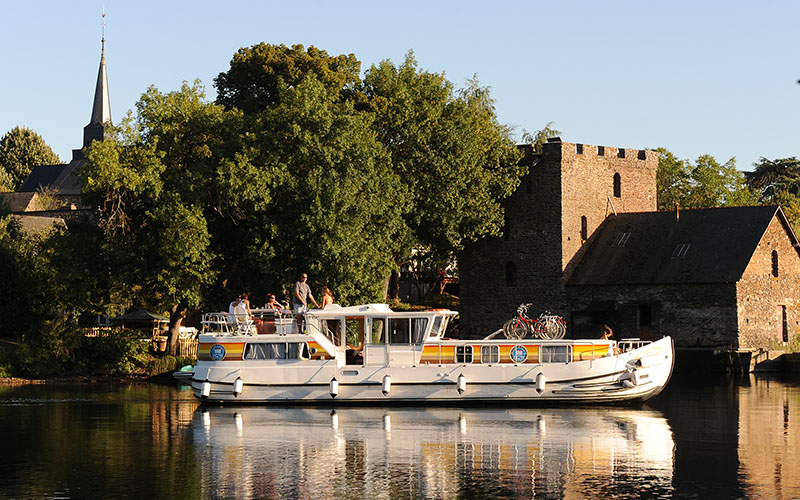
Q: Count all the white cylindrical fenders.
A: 6